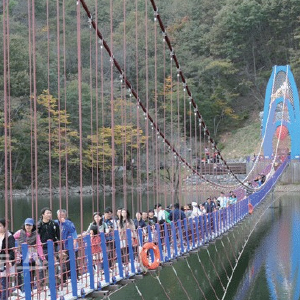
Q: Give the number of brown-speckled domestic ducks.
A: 0